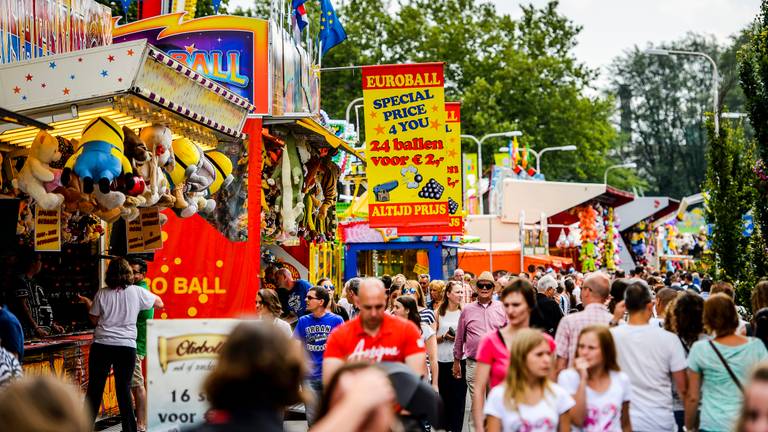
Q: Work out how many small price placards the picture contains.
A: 3